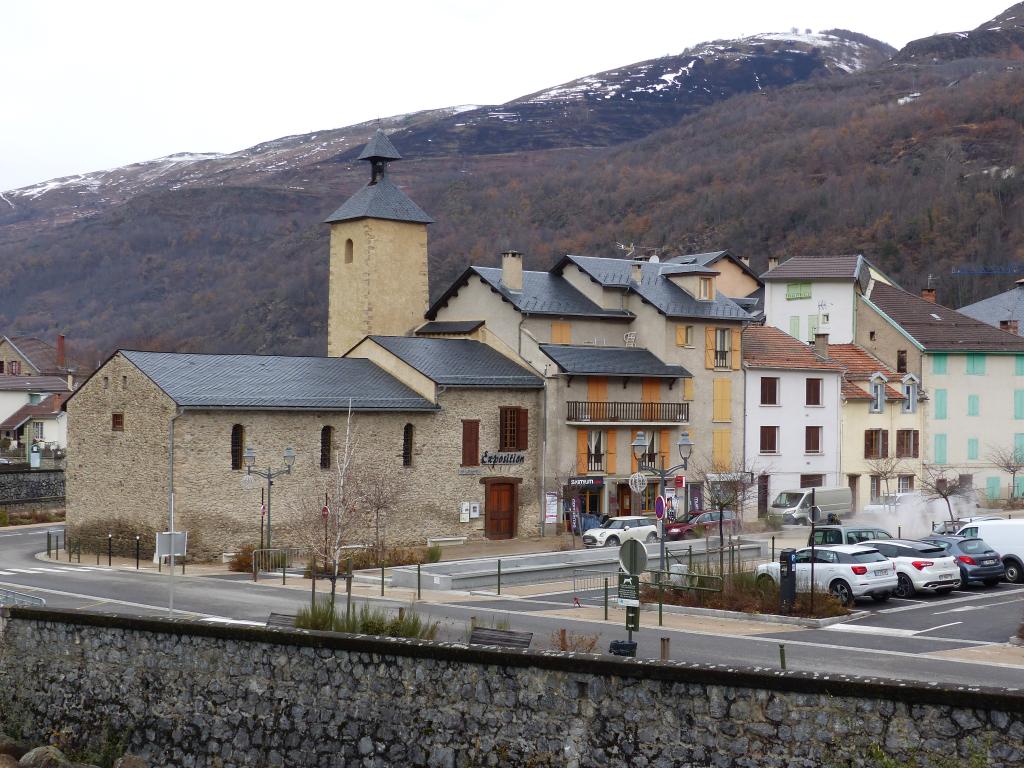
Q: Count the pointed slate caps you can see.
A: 2